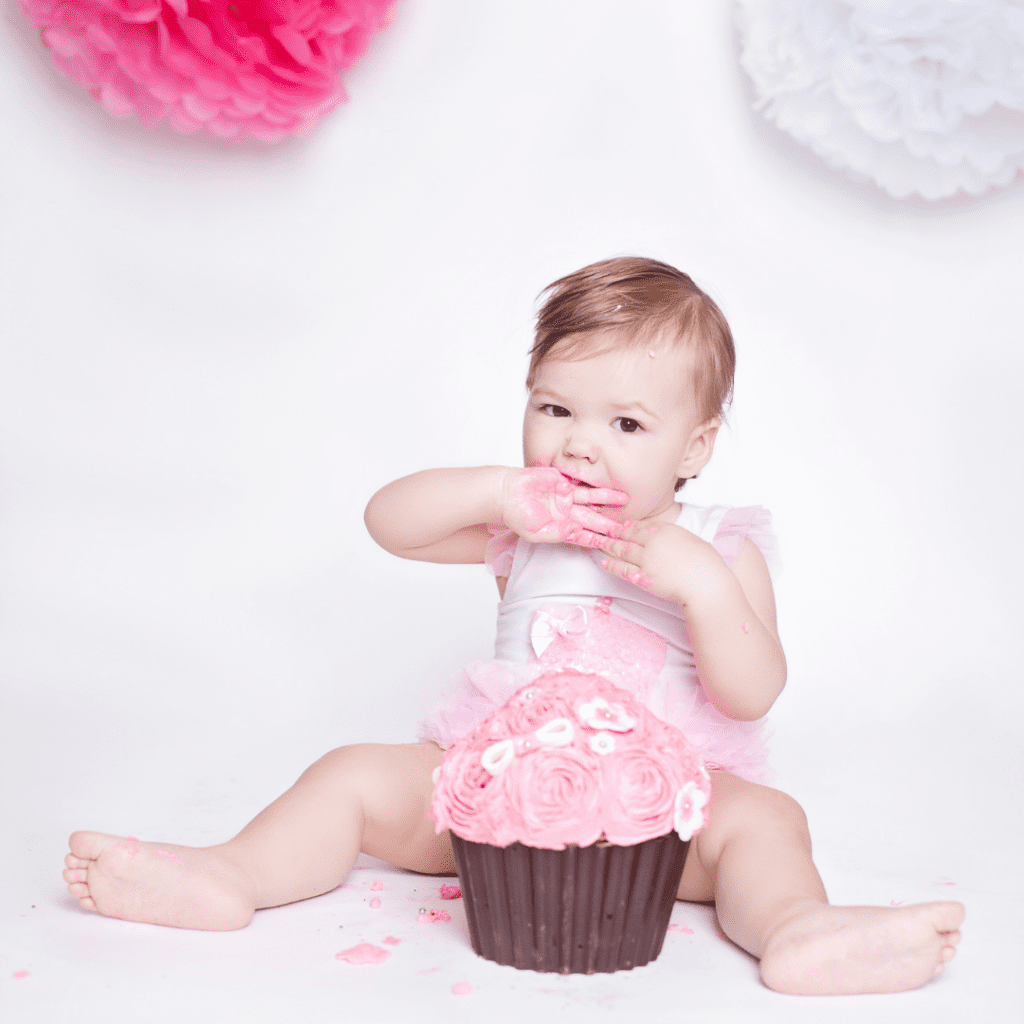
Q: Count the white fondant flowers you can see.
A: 3